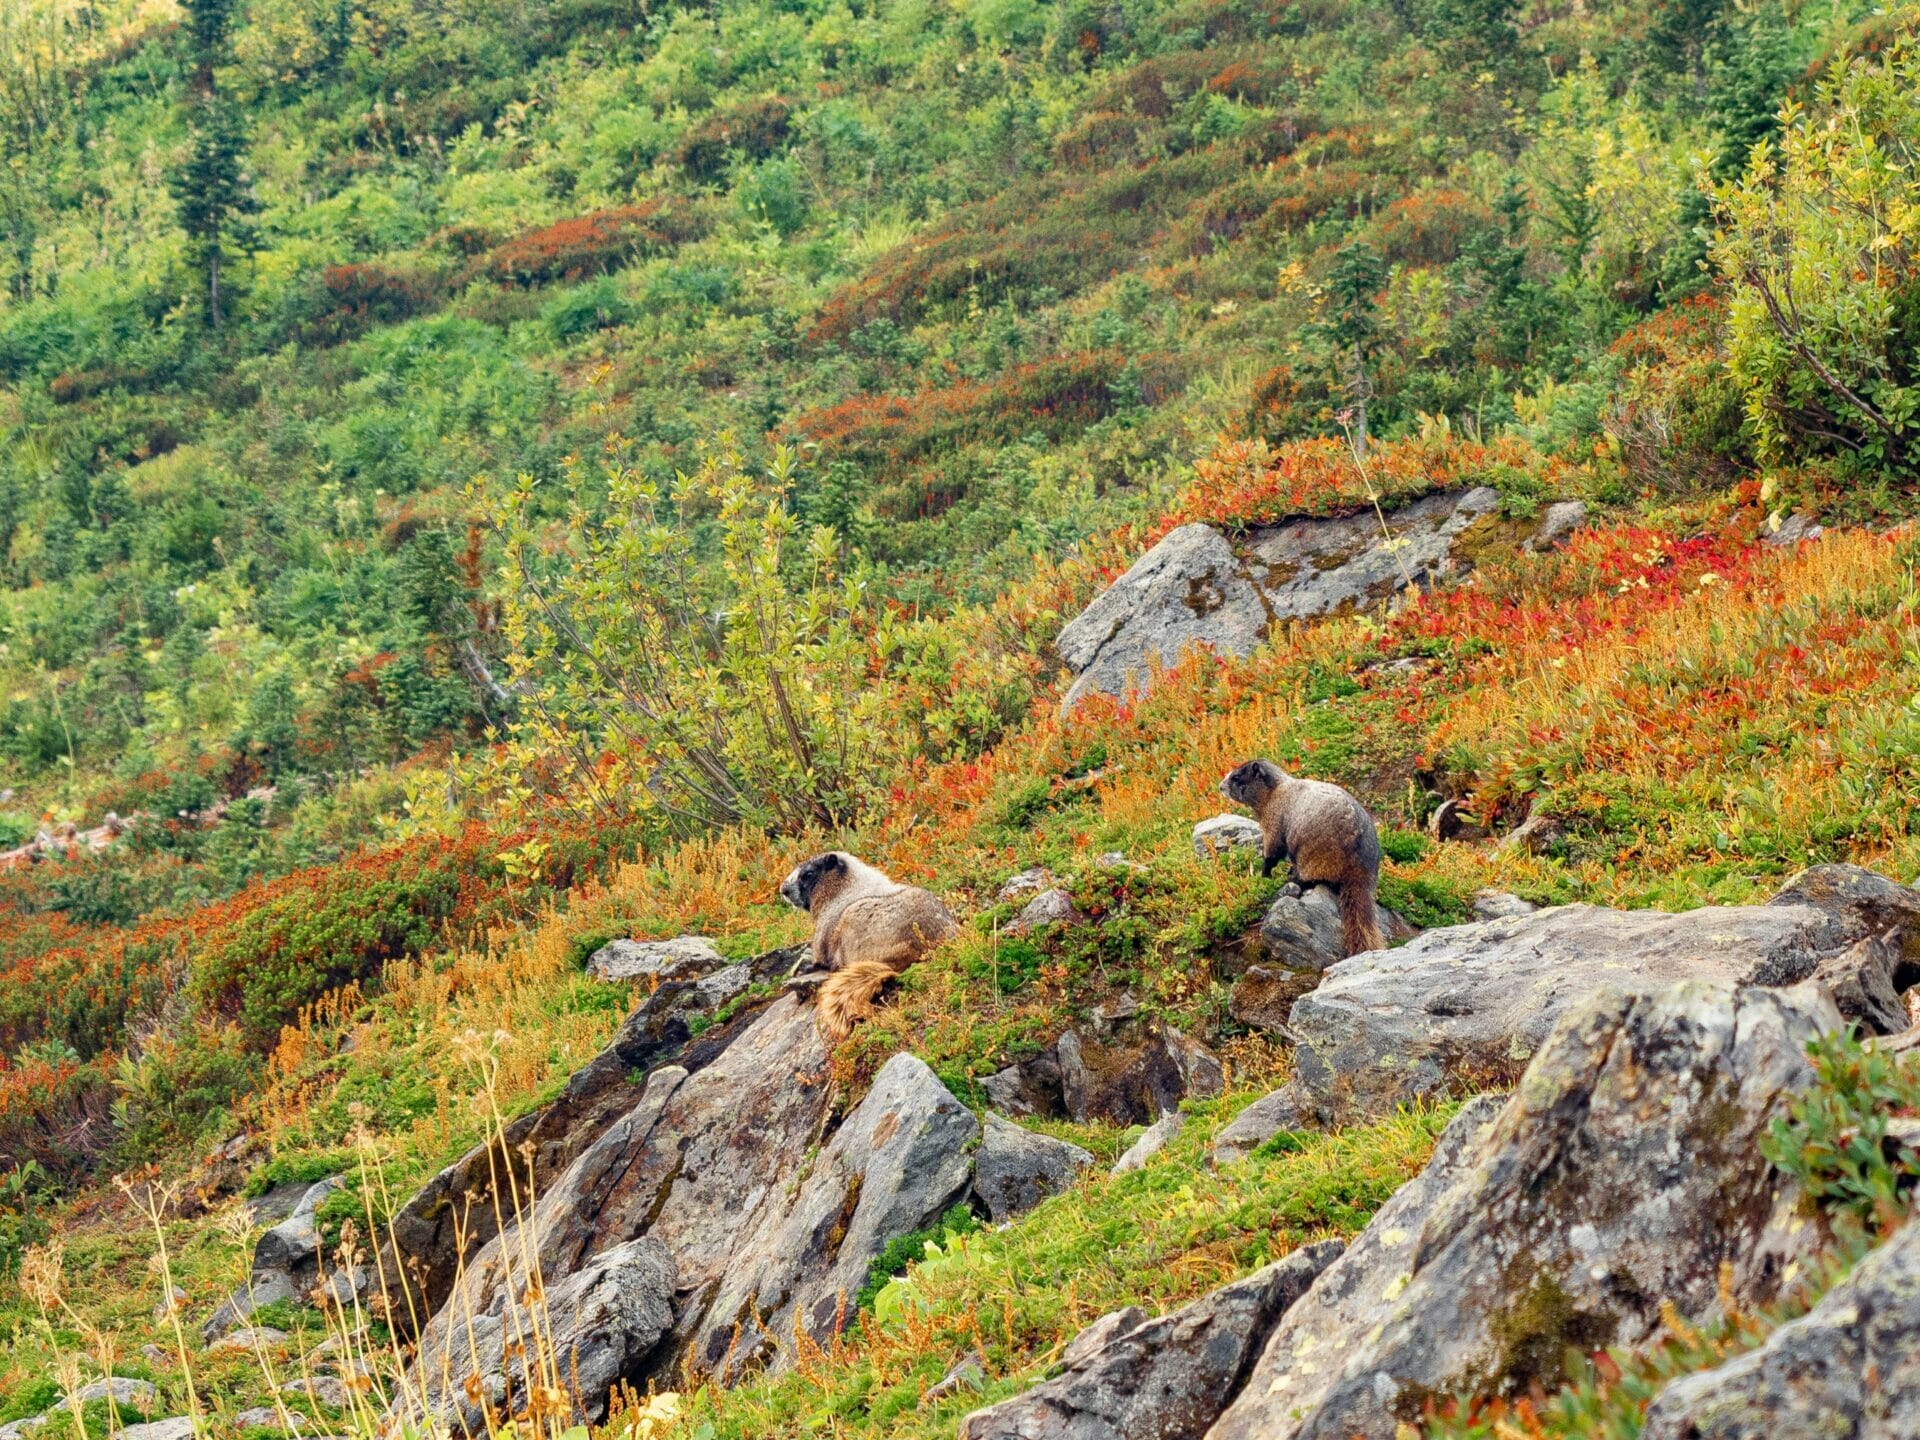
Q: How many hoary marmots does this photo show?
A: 2